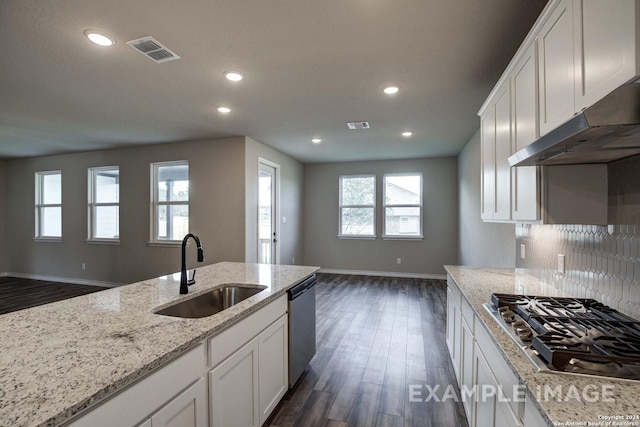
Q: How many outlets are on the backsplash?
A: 2